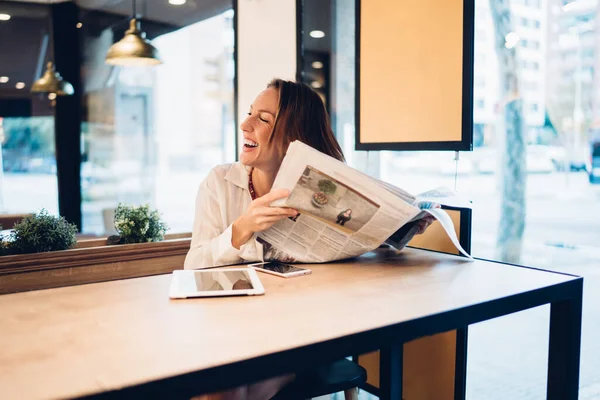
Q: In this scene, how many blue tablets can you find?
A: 0